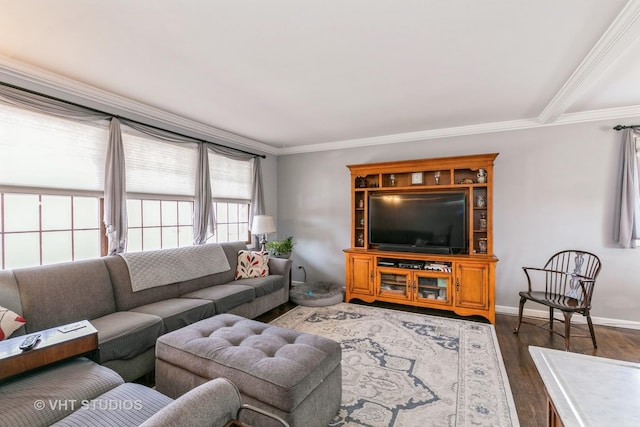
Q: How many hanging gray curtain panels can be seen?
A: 4